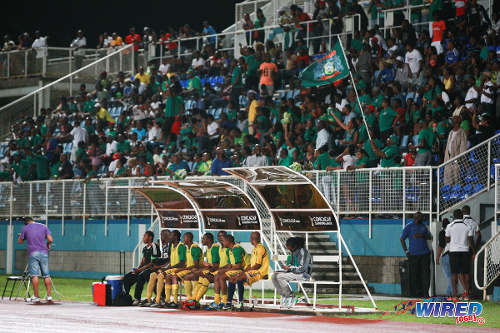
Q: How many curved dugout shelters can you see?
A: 3